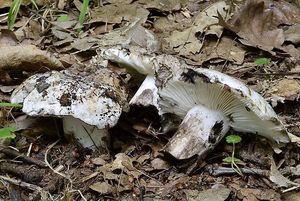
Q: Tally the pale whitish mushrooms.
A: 3